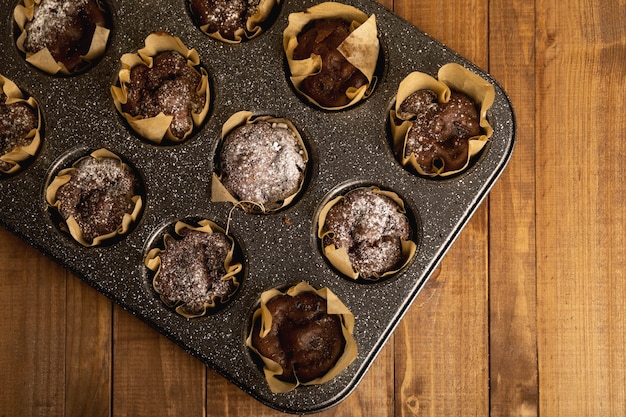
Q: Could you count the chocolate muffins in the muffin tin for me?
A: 11